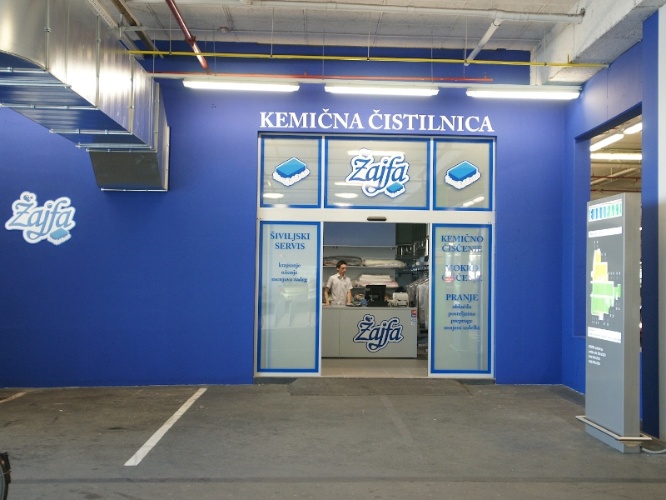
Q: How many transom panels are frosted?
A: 3